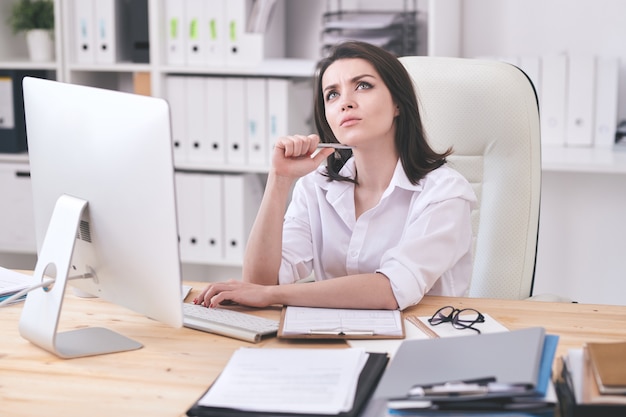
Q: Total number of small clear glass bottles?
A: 0